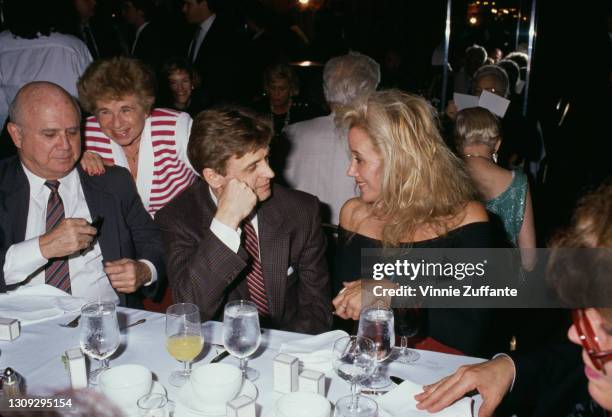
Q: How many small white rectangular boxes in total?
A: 5